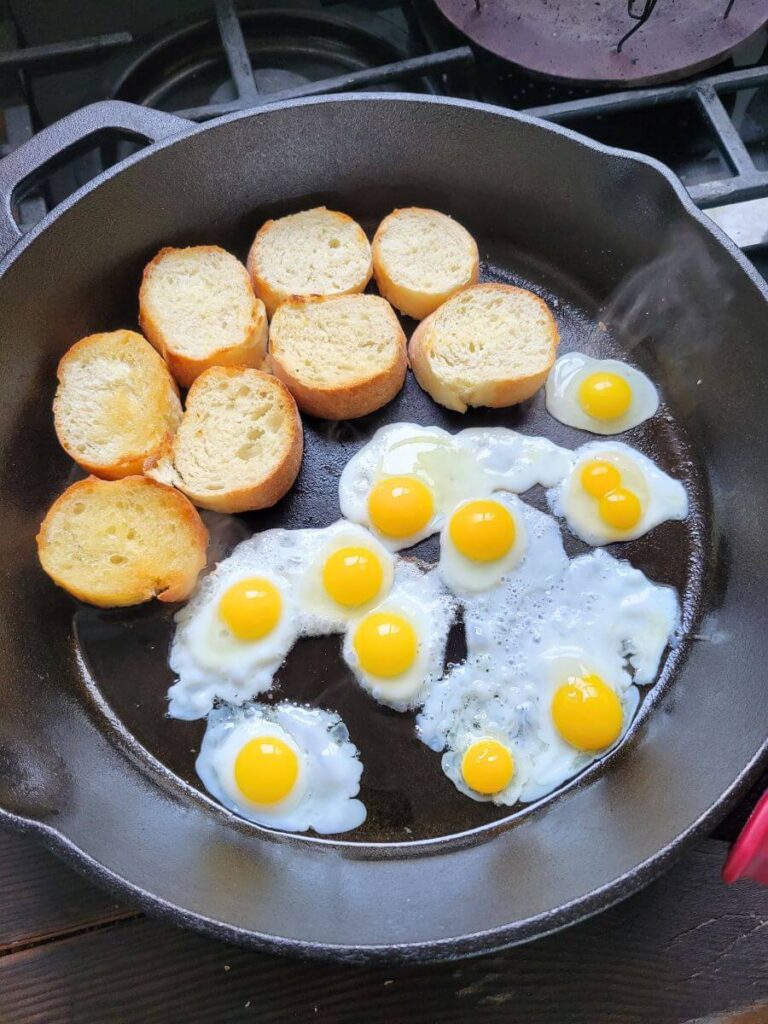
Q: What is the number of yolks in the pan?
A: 11